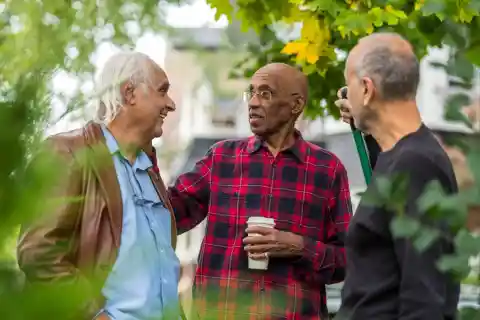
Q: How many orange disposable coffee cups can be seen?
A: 0